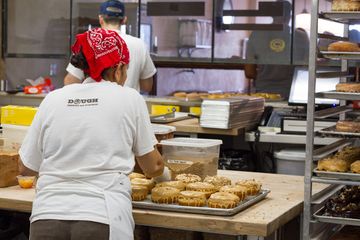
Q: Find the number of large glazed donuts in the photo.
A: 12